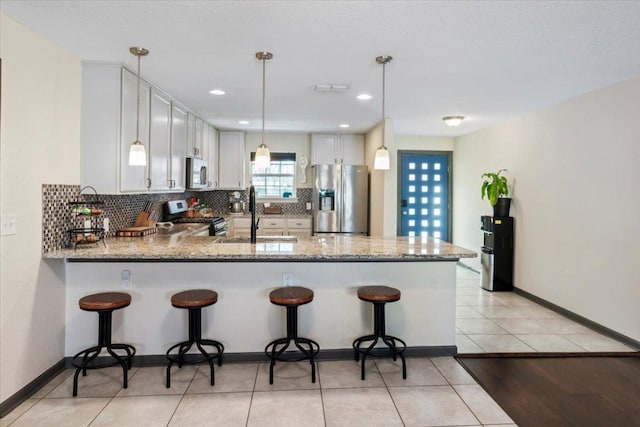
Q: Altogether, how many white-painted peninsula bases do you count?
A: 1